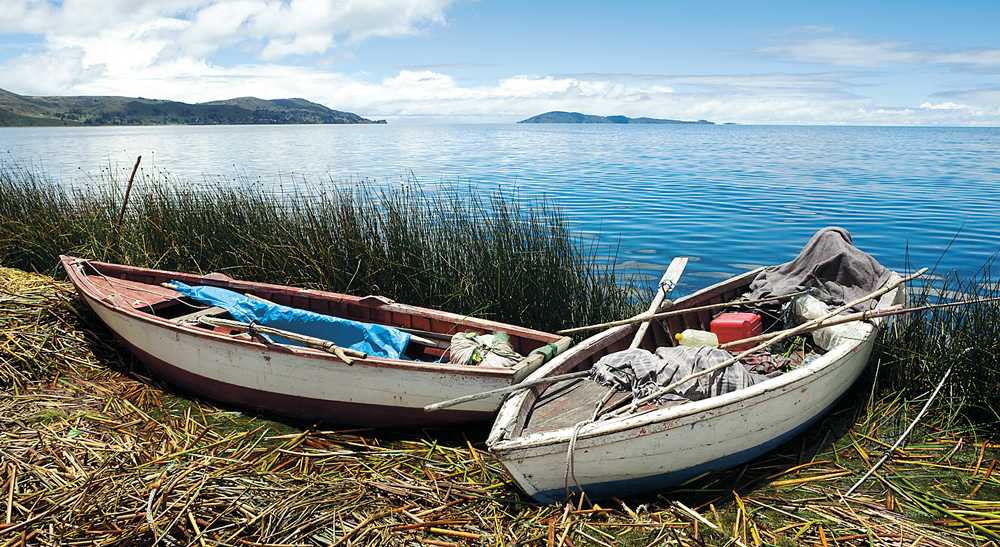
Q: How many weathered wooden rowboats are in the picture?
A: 2